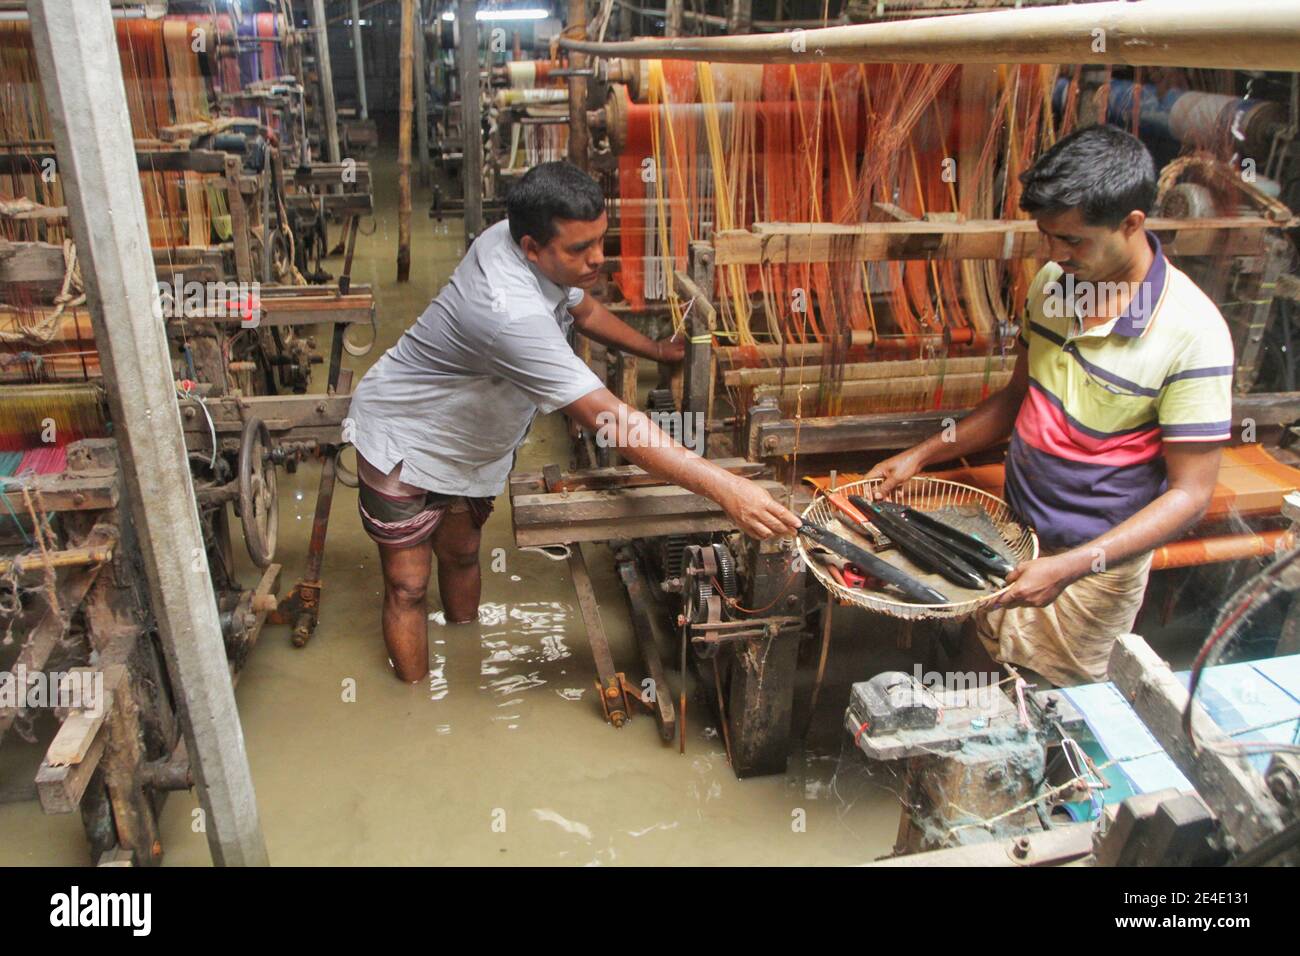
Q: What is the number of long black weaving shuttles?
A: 3